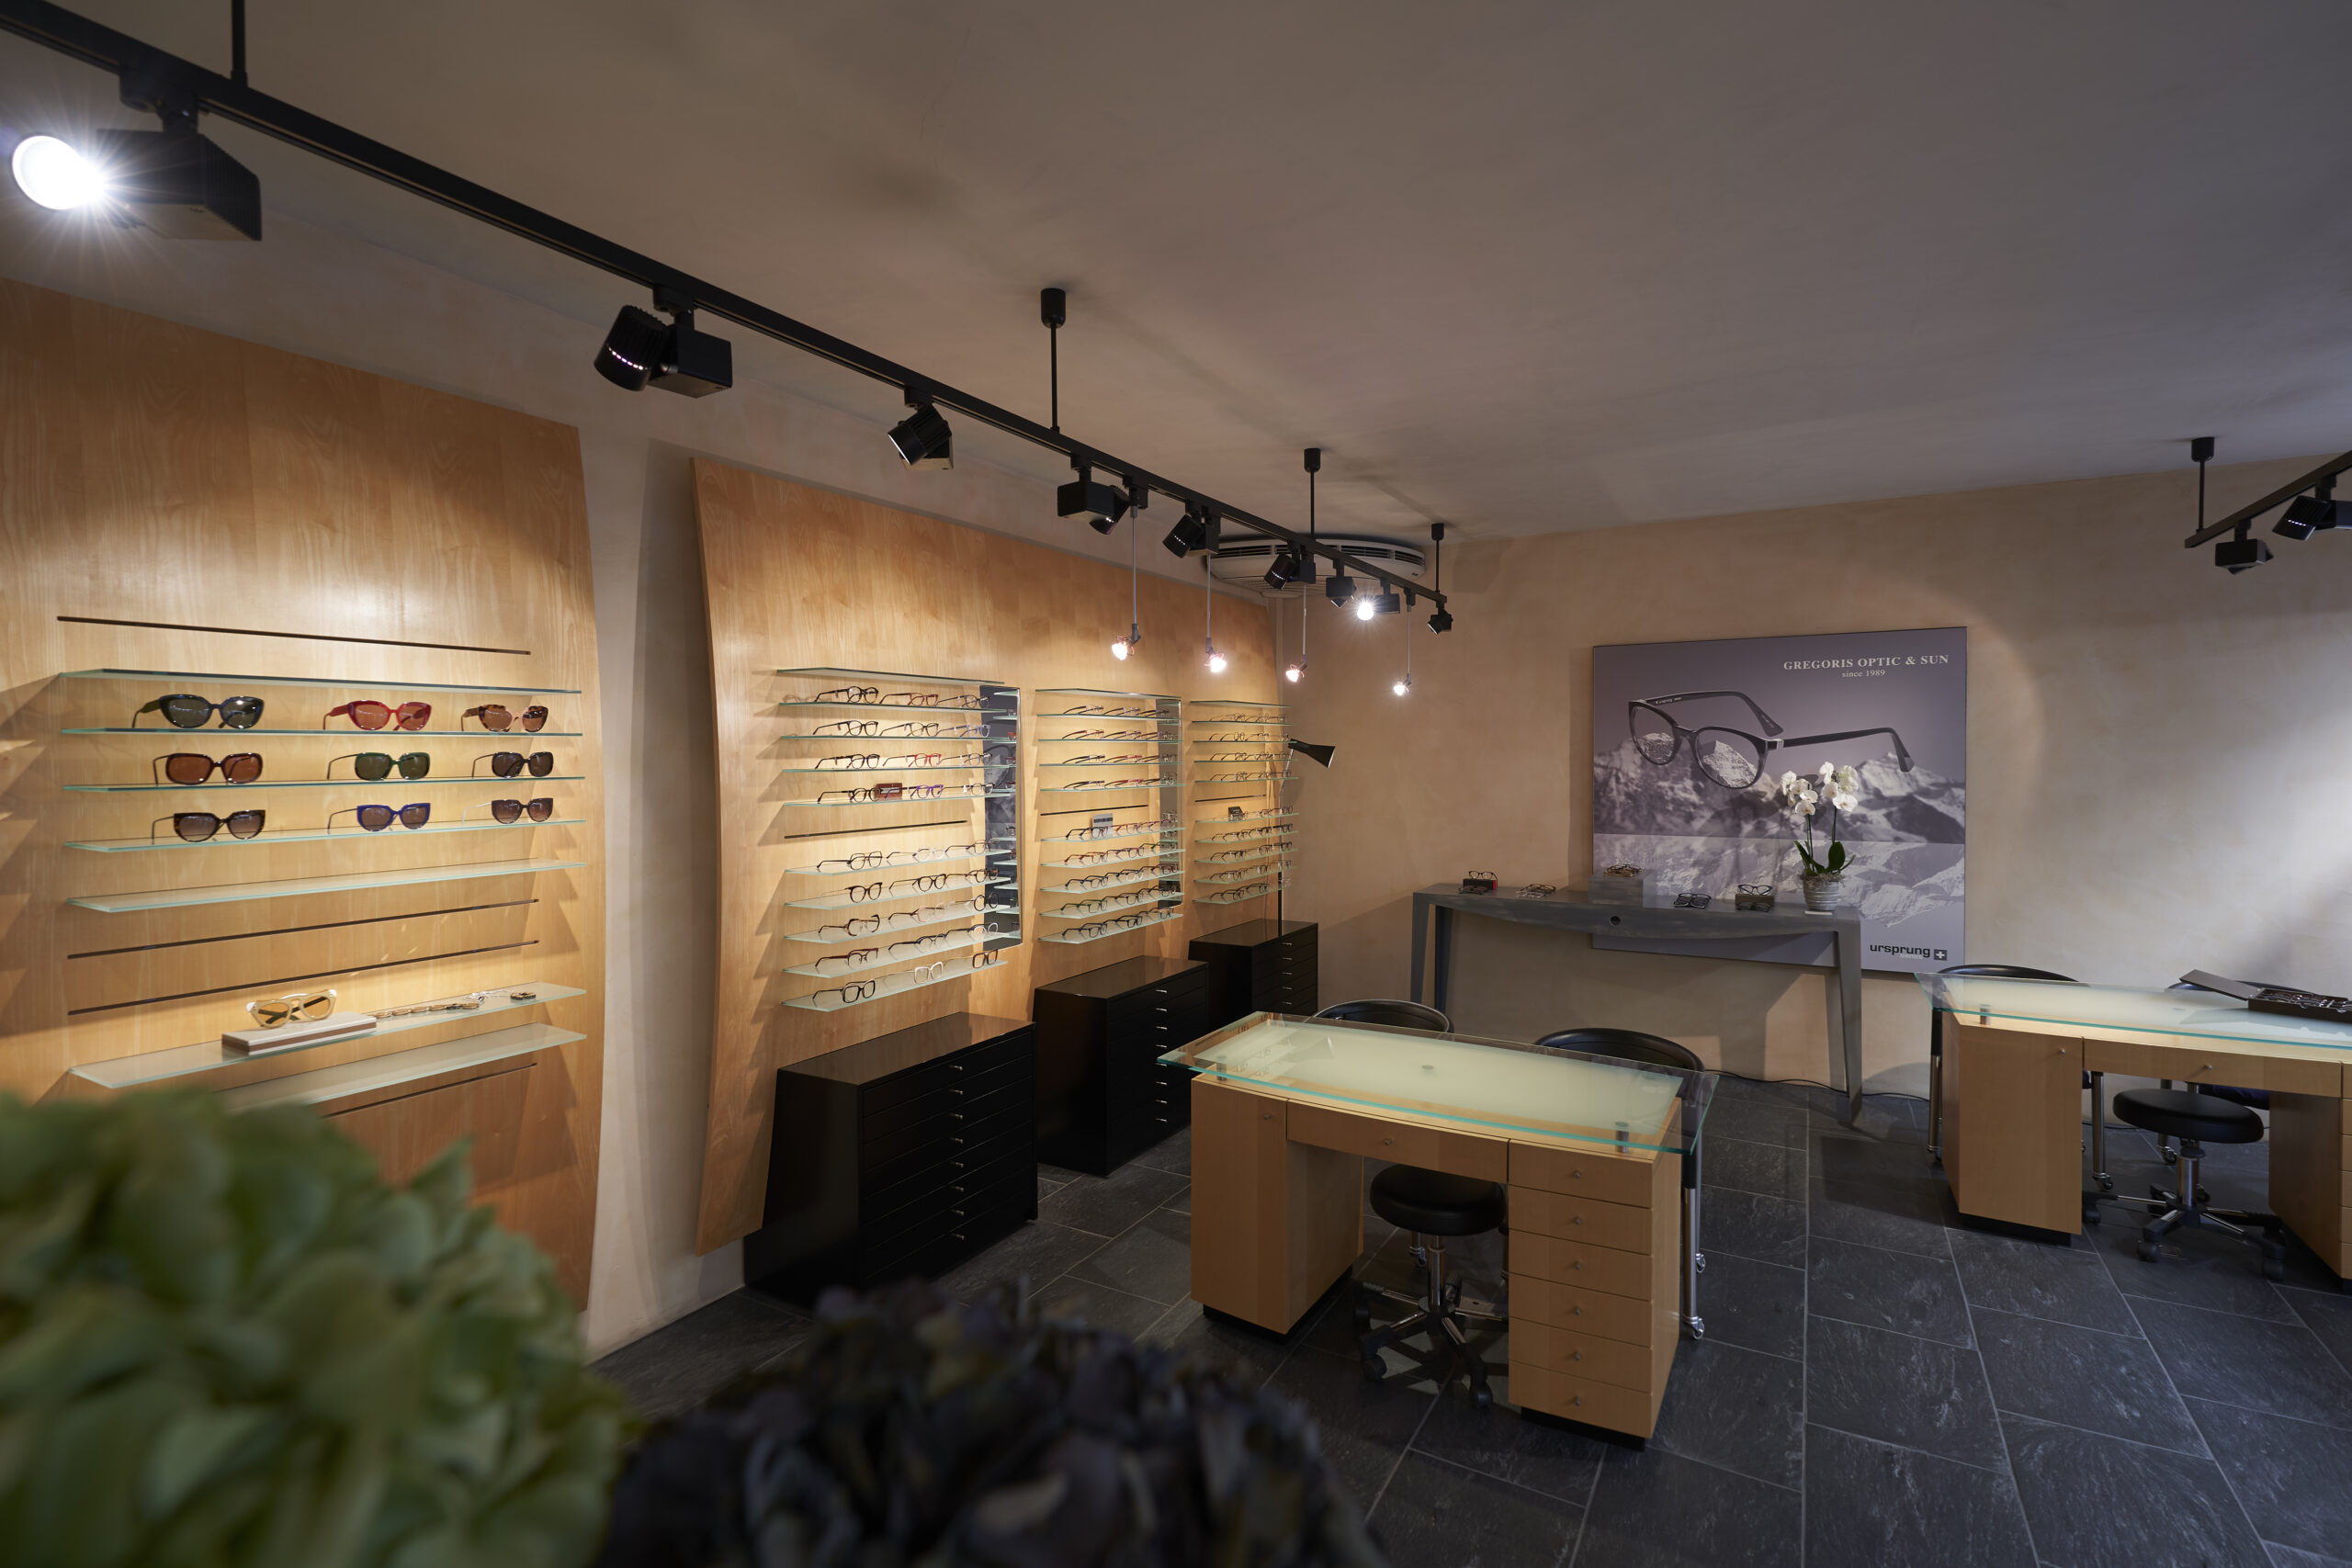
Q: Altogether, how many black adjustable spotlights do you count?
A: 11